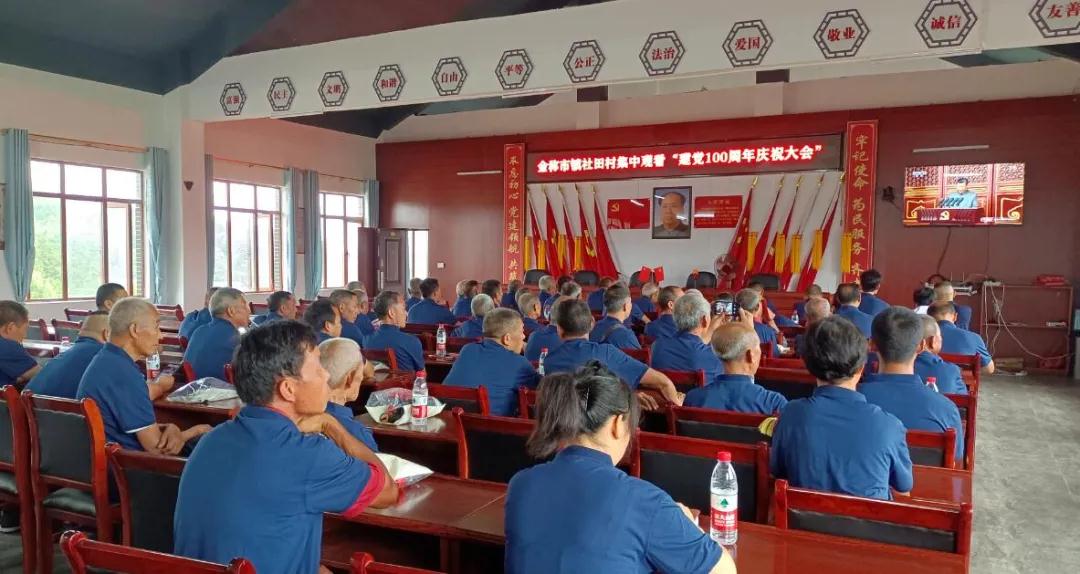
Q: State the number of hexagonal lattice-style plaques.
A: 12